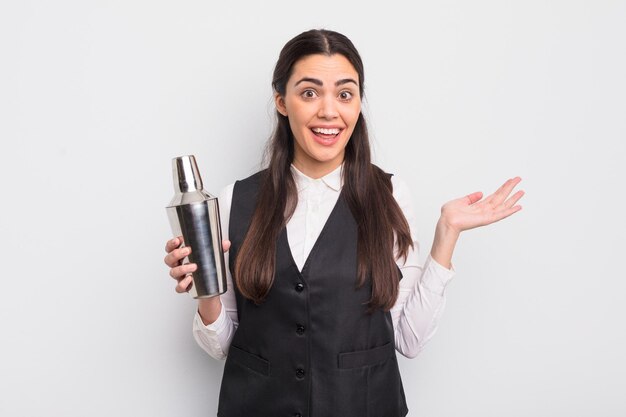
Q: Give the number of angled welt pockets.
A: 2